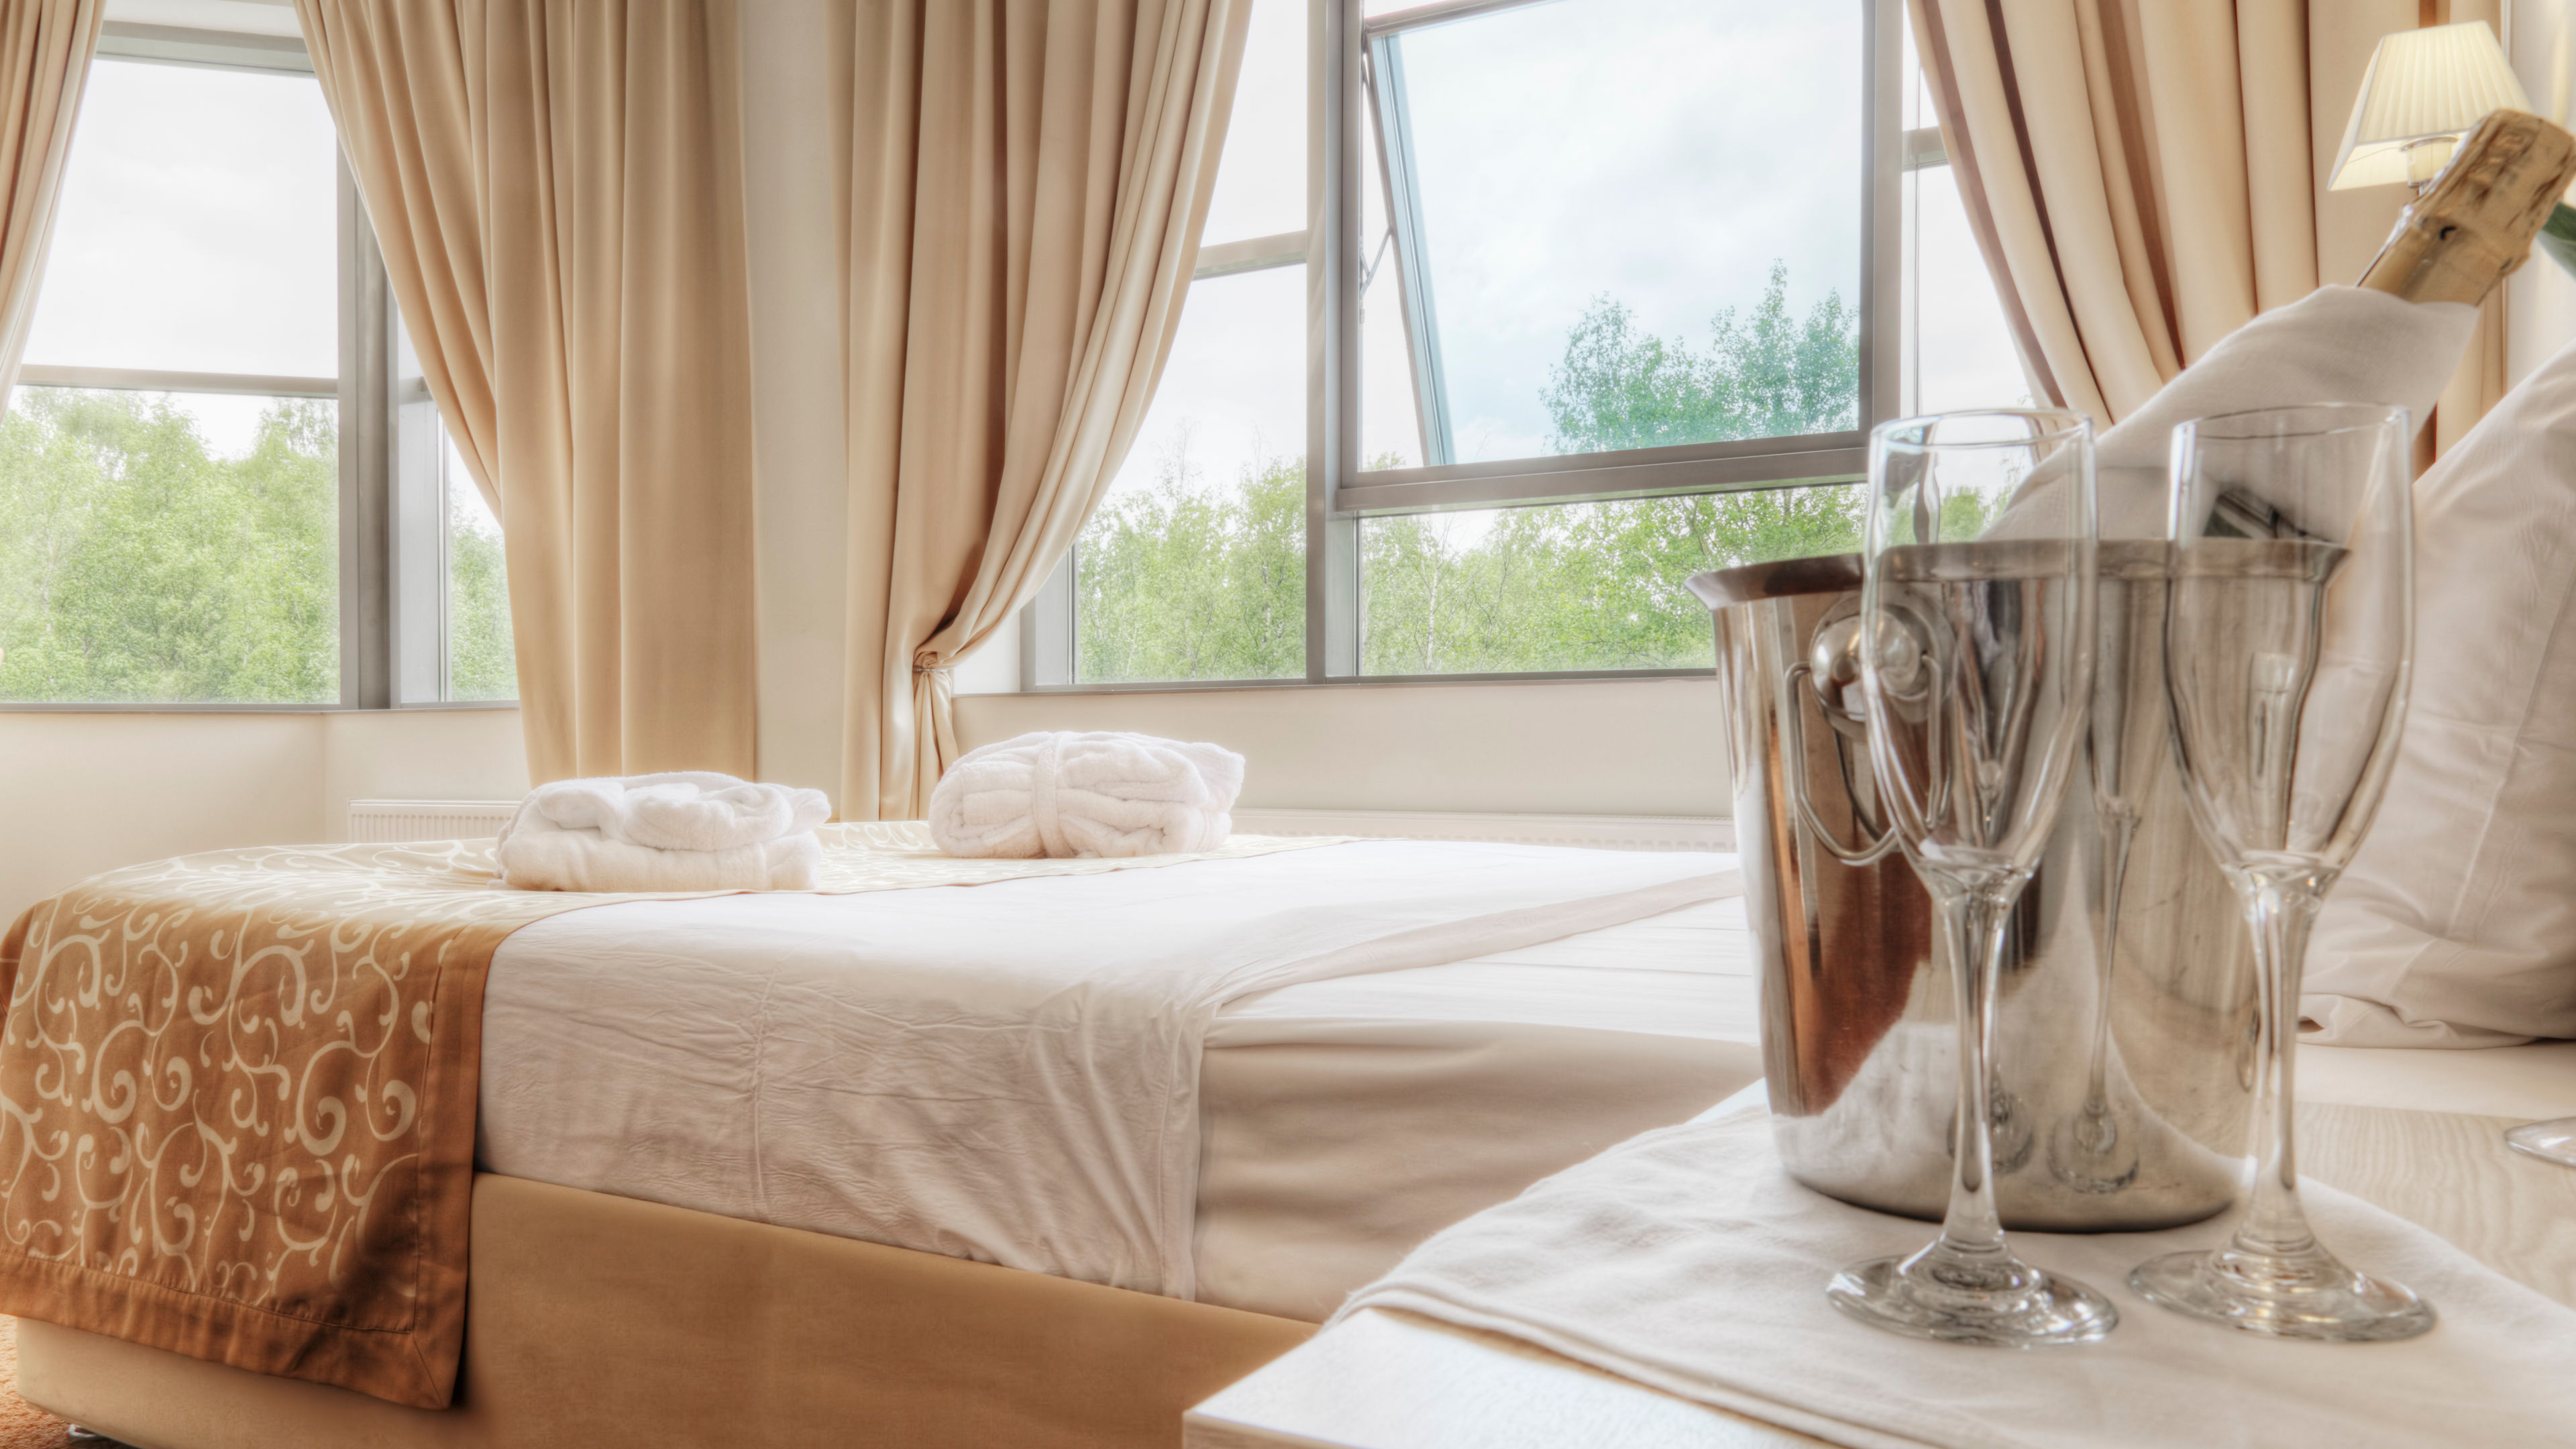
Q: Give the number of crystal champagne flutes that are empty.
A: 2